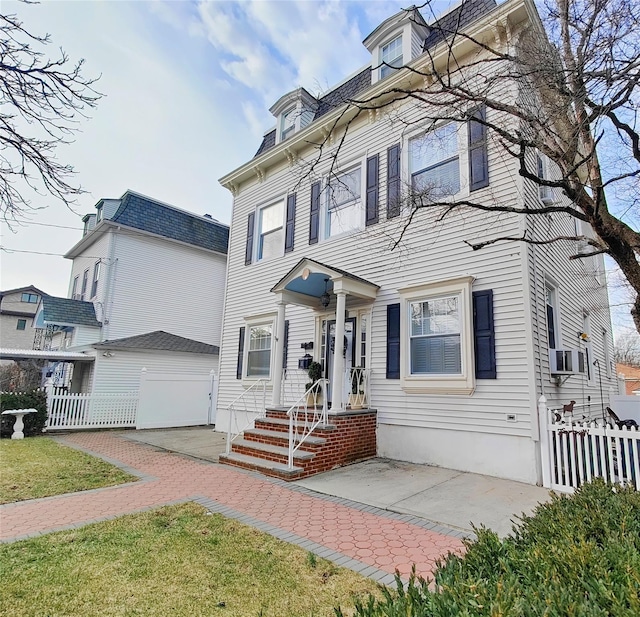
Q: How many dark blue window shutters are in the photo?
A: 10